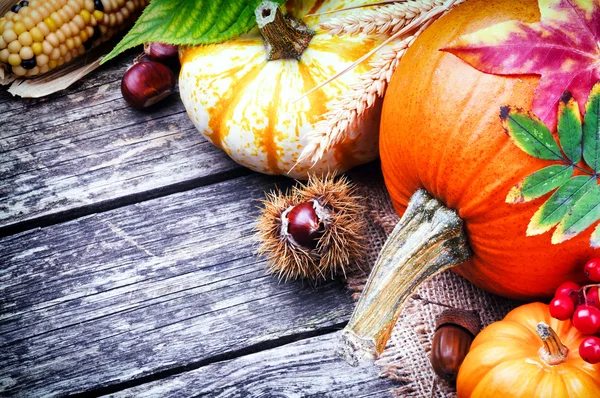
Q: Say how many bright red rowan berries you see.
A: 6